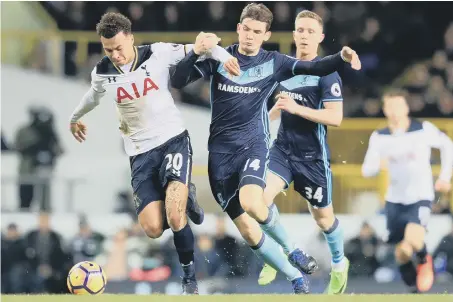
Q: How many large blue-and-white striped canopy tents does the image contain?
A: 0